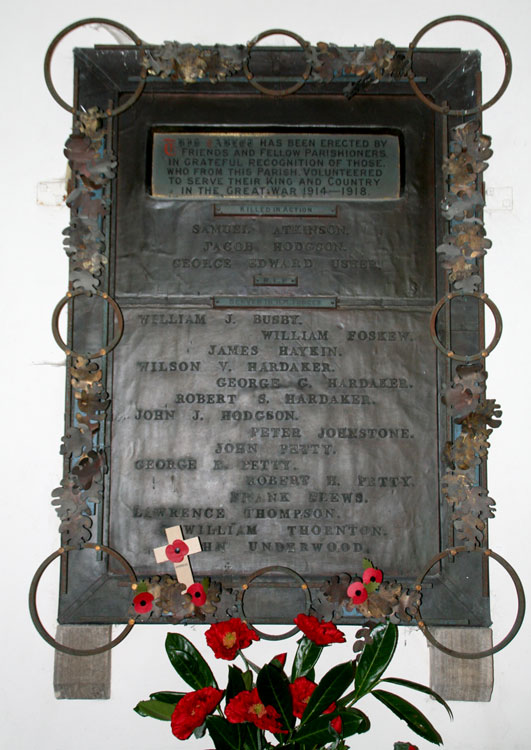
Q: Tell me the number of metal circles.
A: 8